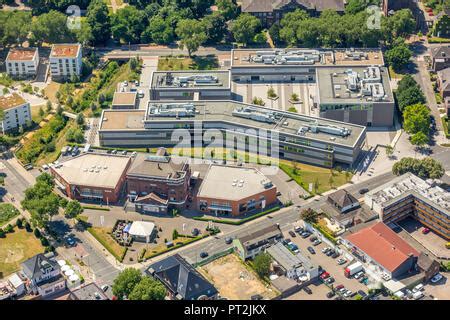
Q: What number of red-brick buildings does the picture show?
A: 3